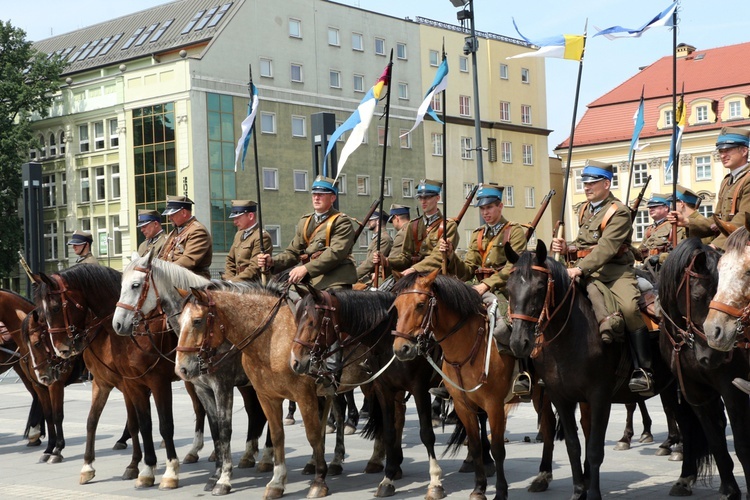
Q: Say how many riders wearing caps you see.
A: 13